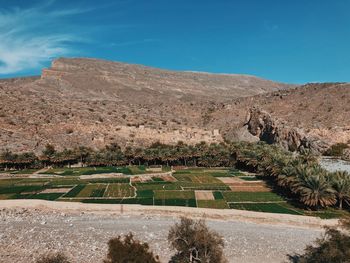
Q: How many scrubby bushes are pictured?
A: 4